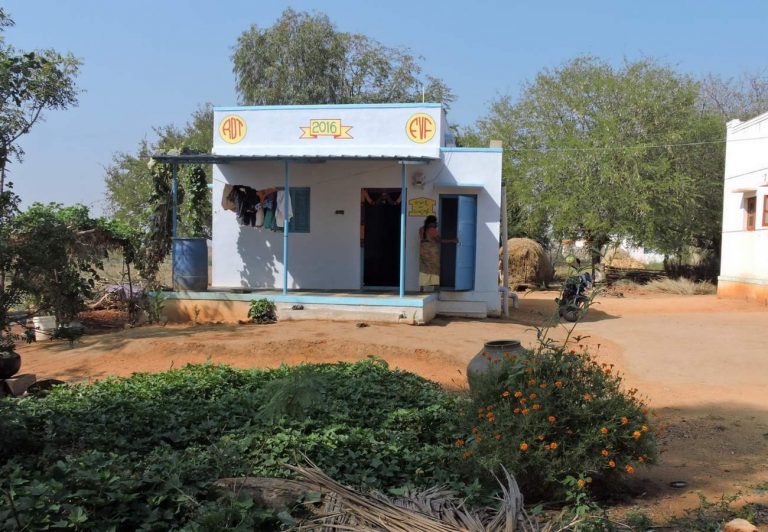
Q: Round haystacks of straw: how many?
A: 1